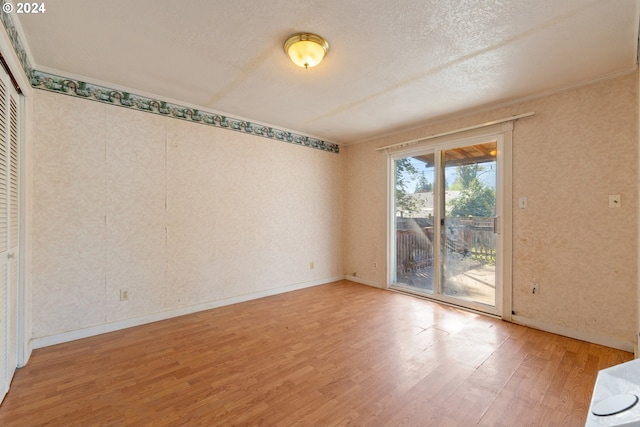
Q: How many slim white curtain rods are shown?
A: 1